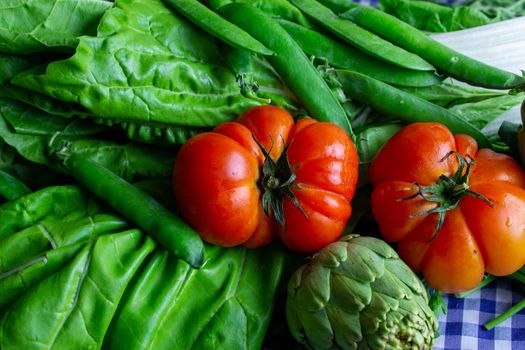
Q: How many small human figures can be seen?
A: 0